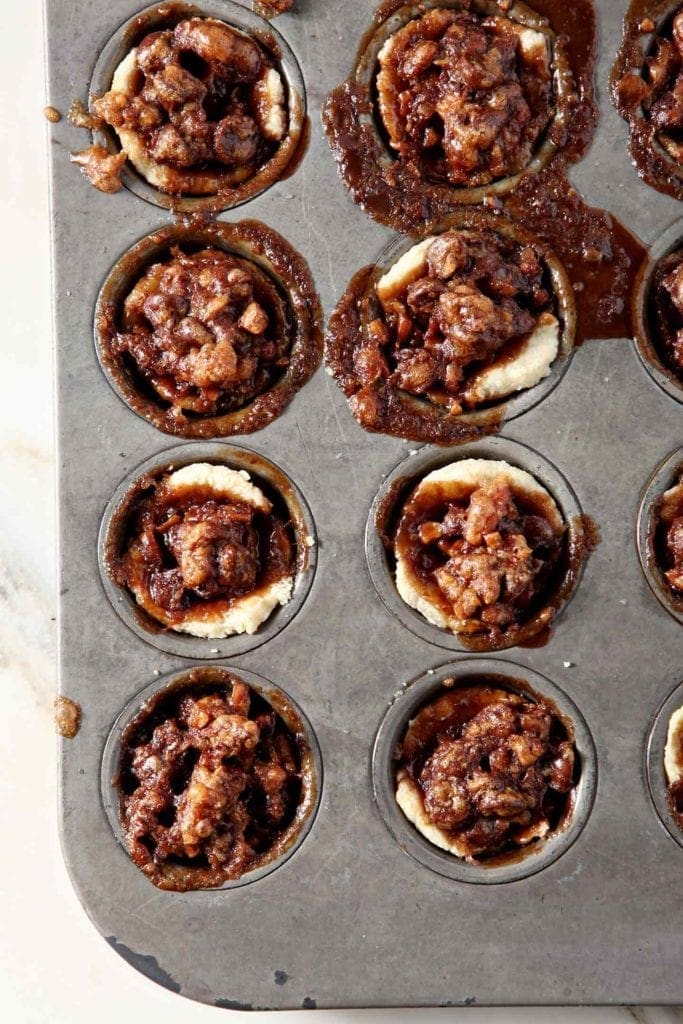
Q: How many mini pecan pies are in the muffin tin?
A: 12